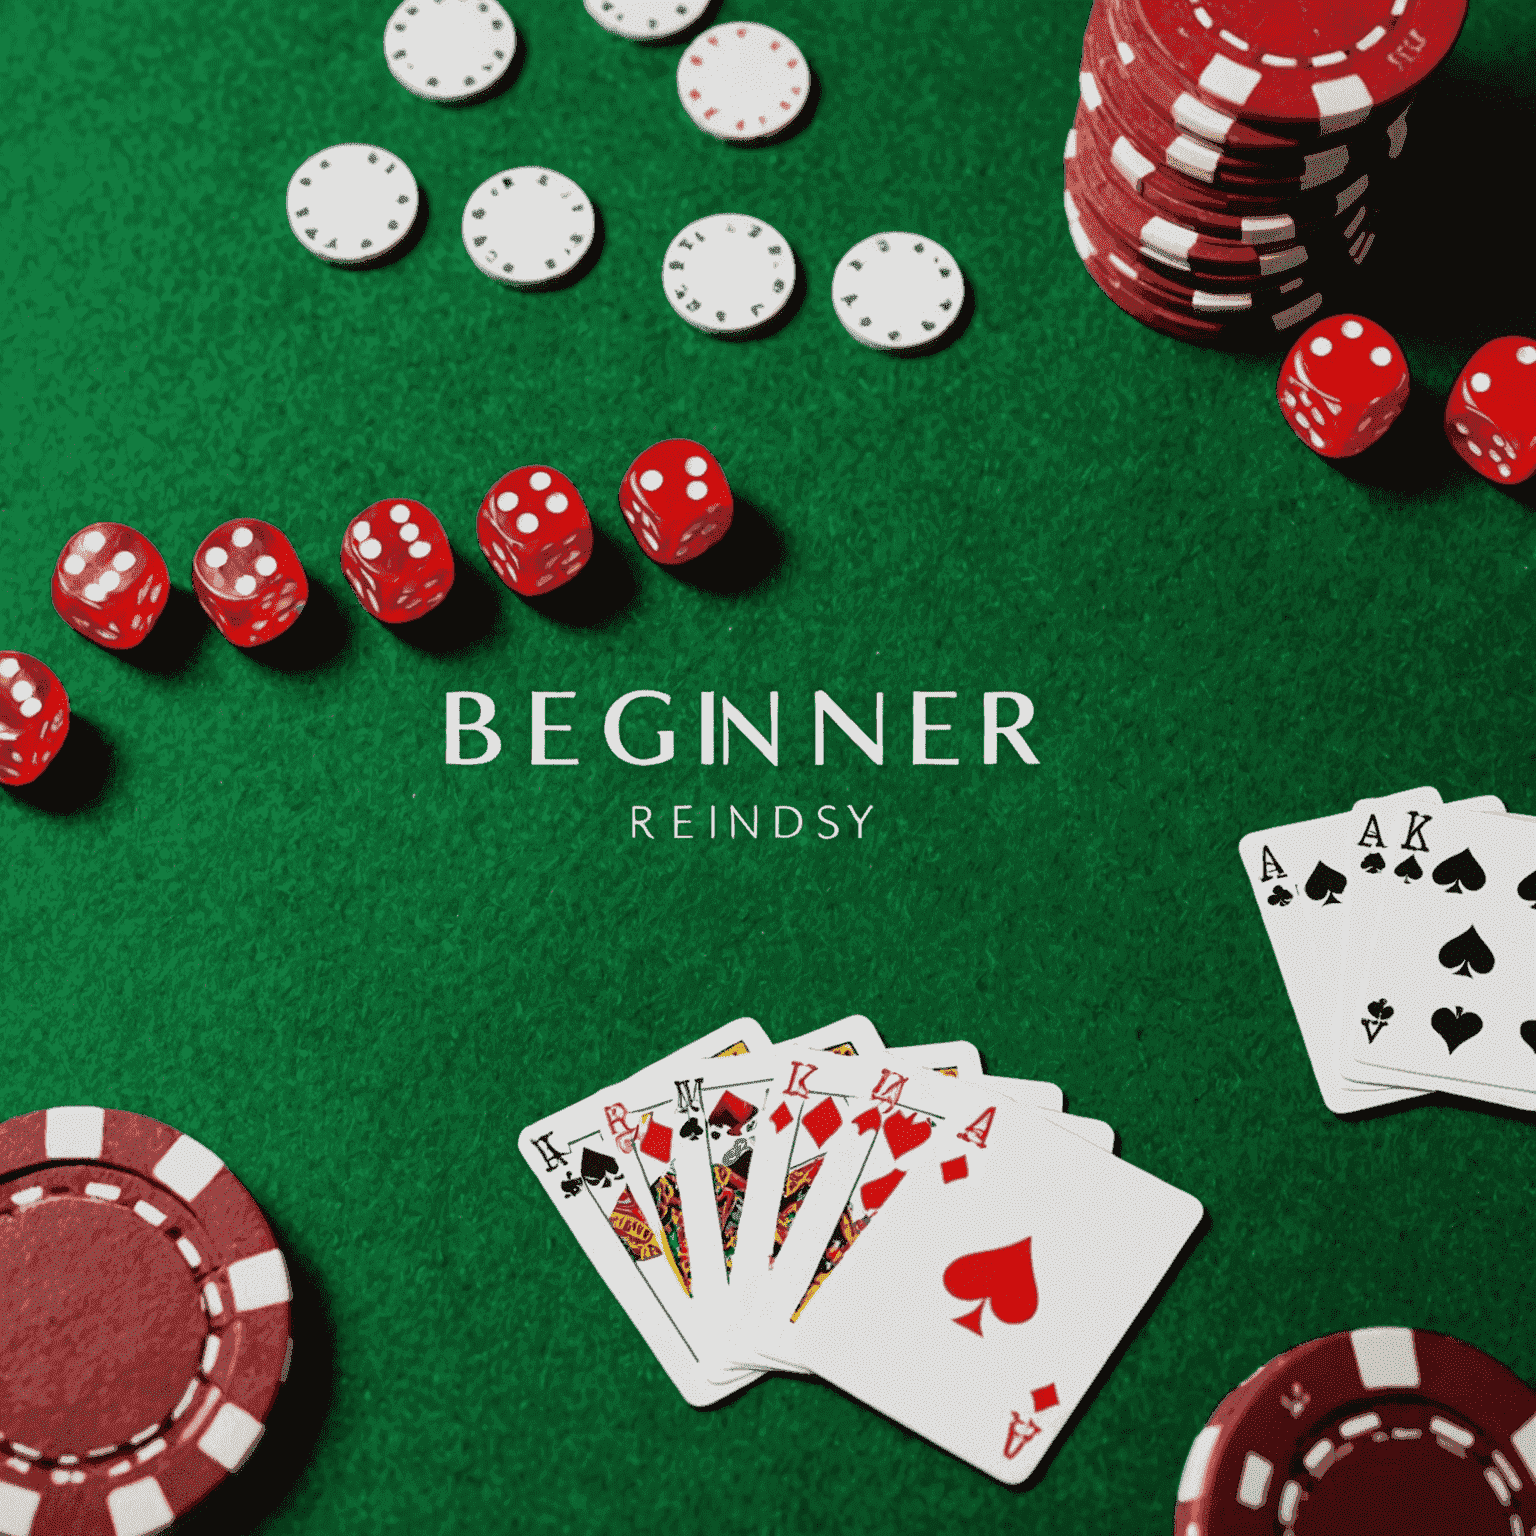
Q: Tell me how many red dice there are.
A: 8